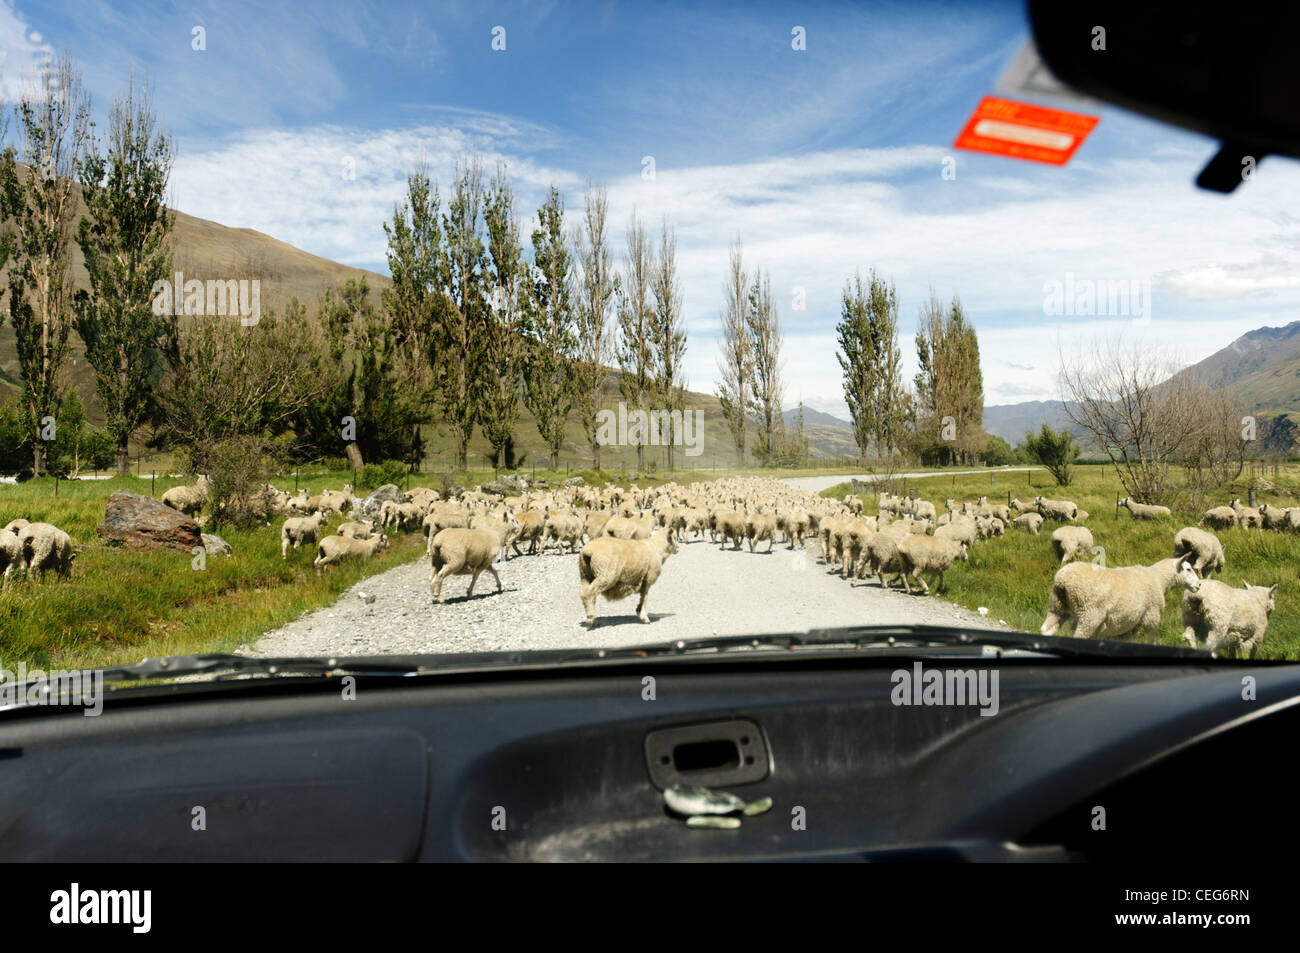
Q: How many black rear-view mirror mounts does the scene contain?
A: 1